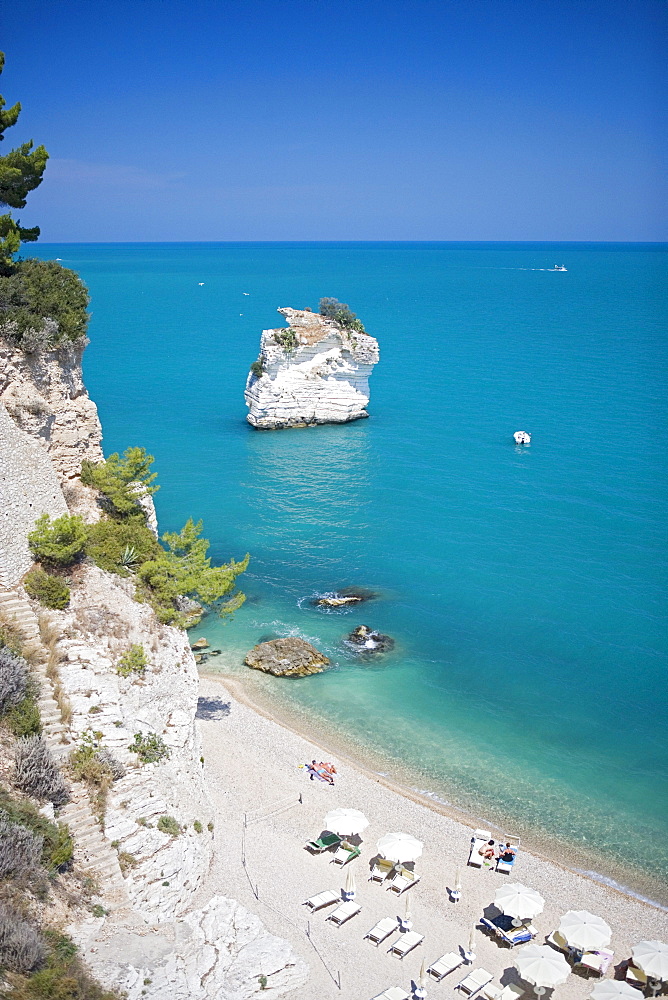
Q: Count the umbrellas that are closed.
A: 5